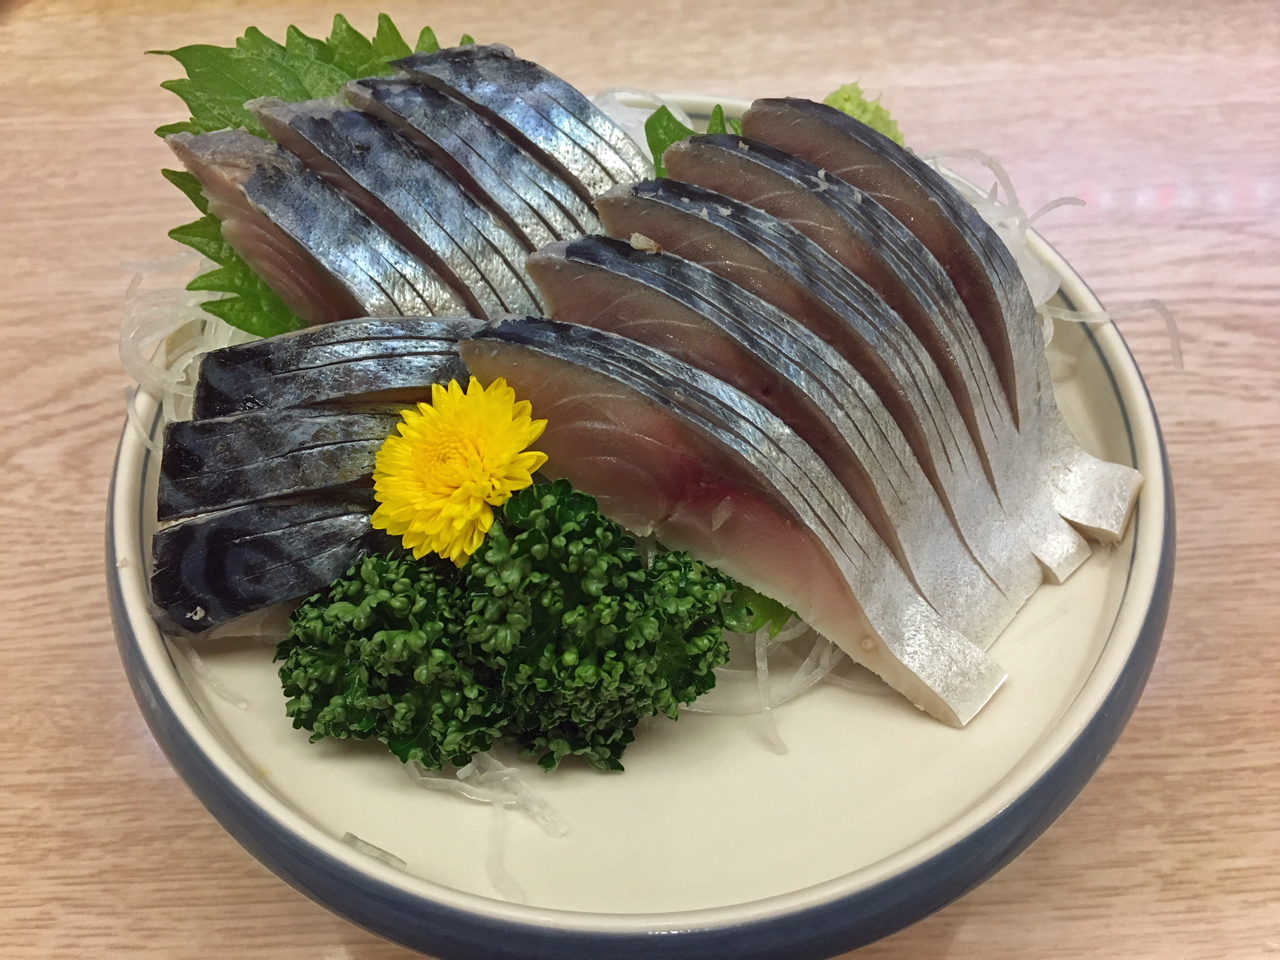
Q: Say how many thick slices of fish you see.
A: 12